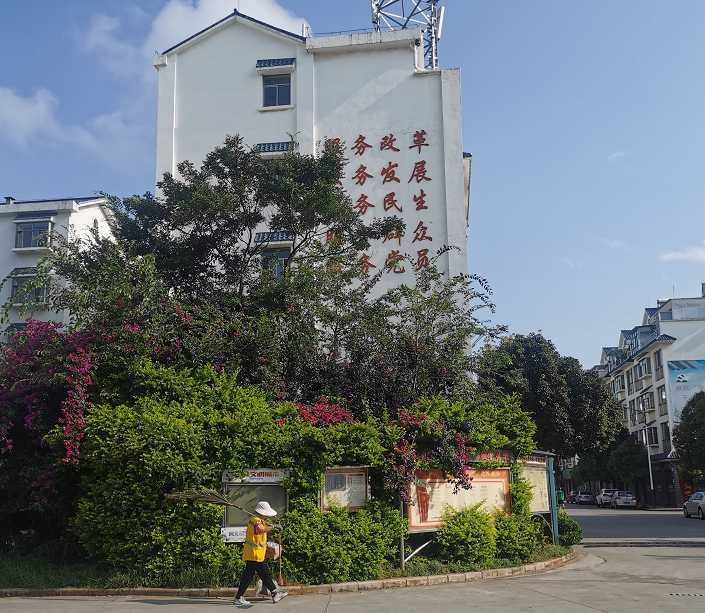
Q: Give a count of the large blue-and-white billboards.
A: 1